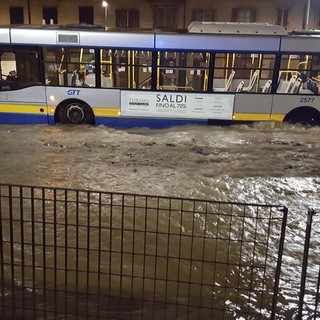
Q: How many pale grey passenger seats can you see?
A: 6